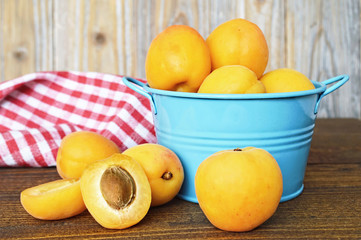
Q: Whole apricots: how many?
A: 7